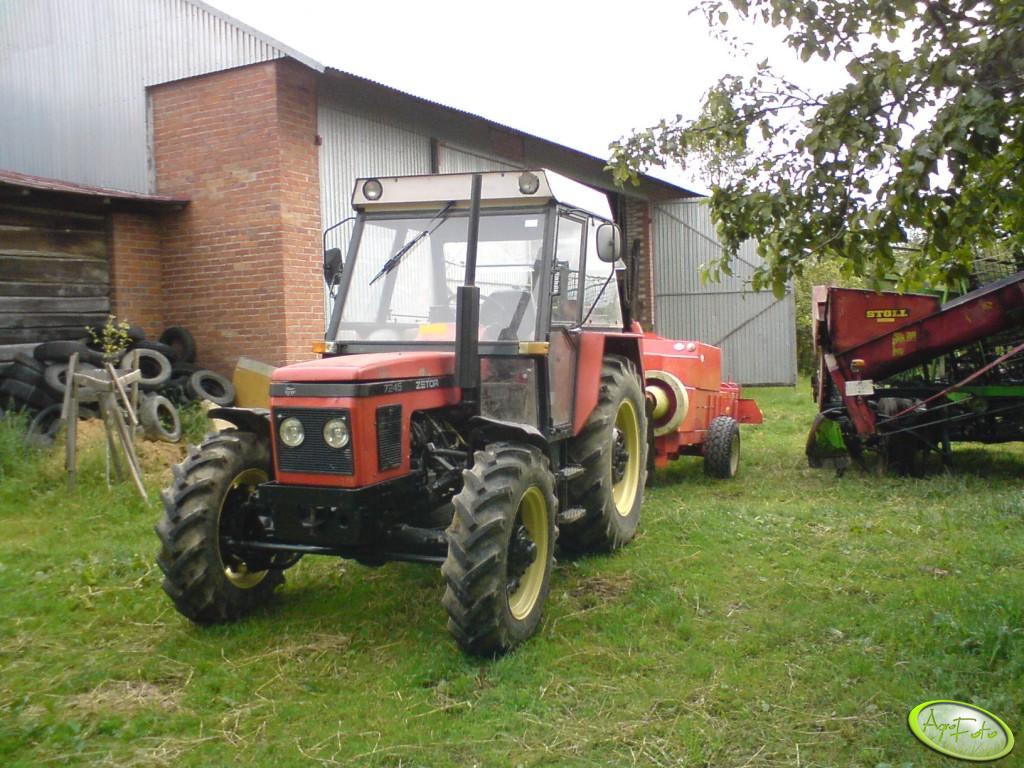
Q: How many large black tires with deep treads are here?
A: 3